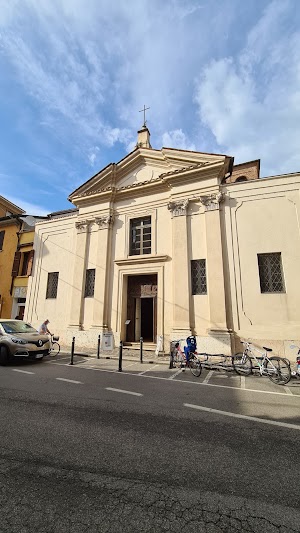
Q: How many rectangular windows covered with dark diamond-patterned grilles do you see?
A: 4